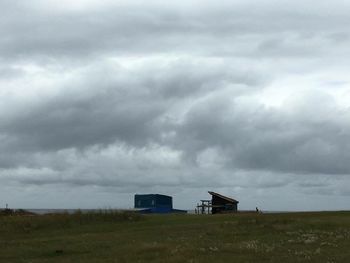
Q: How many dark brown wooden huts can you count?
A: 1